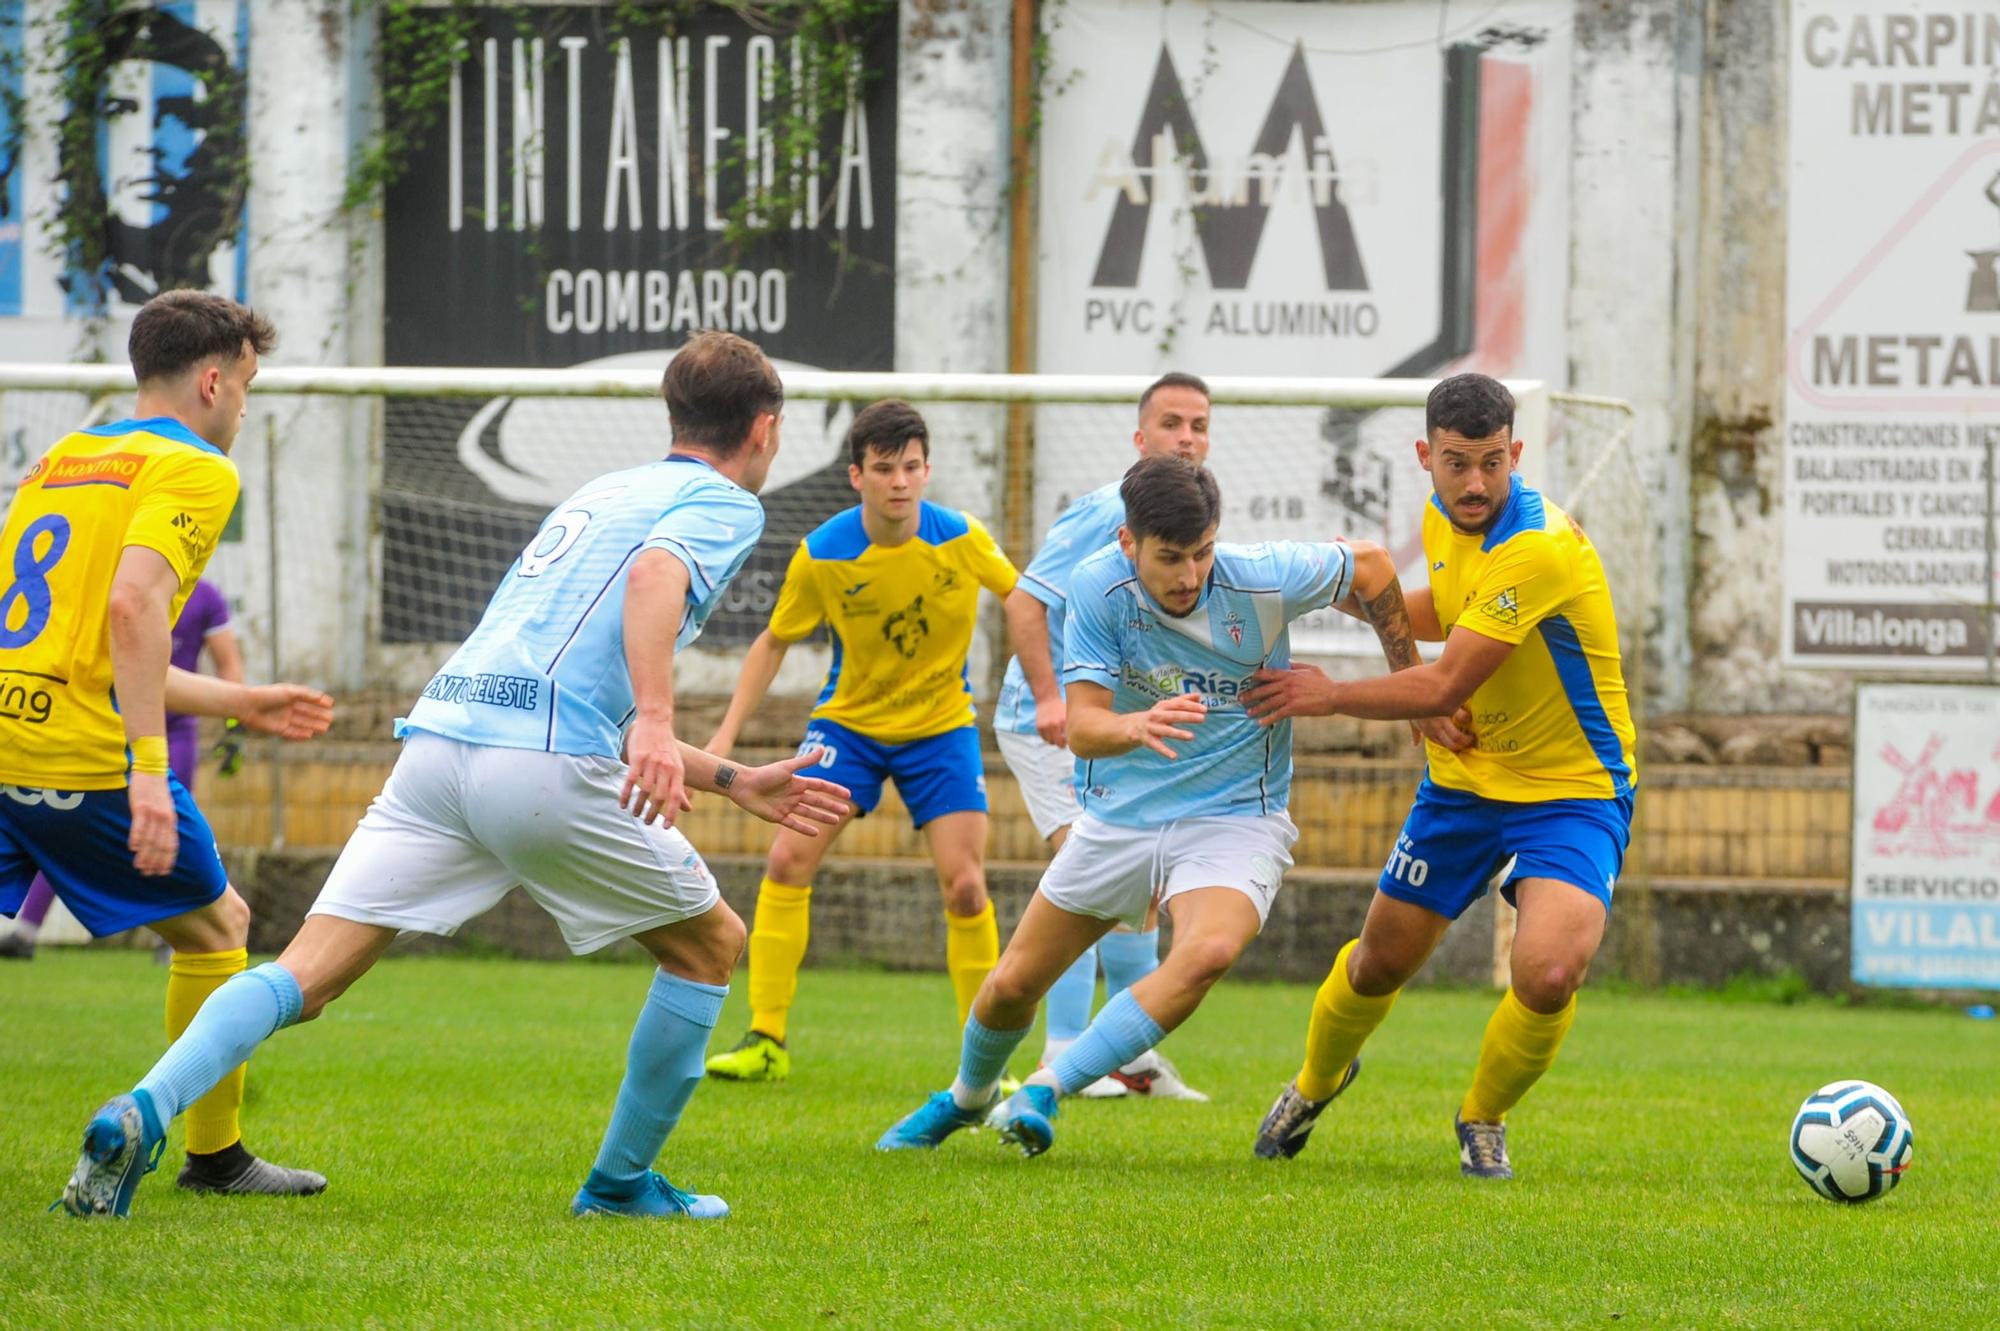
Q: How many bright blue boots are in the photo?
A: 4